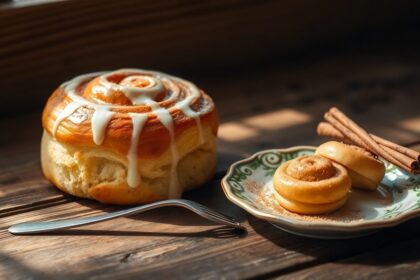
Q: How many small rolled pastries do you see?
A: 2